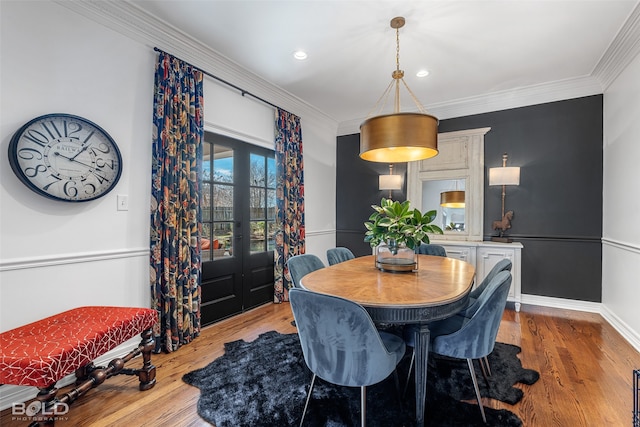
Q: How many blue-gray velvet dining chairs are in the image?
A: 6